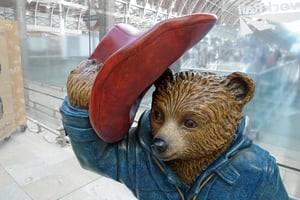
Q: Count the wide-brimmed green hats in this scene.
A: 0